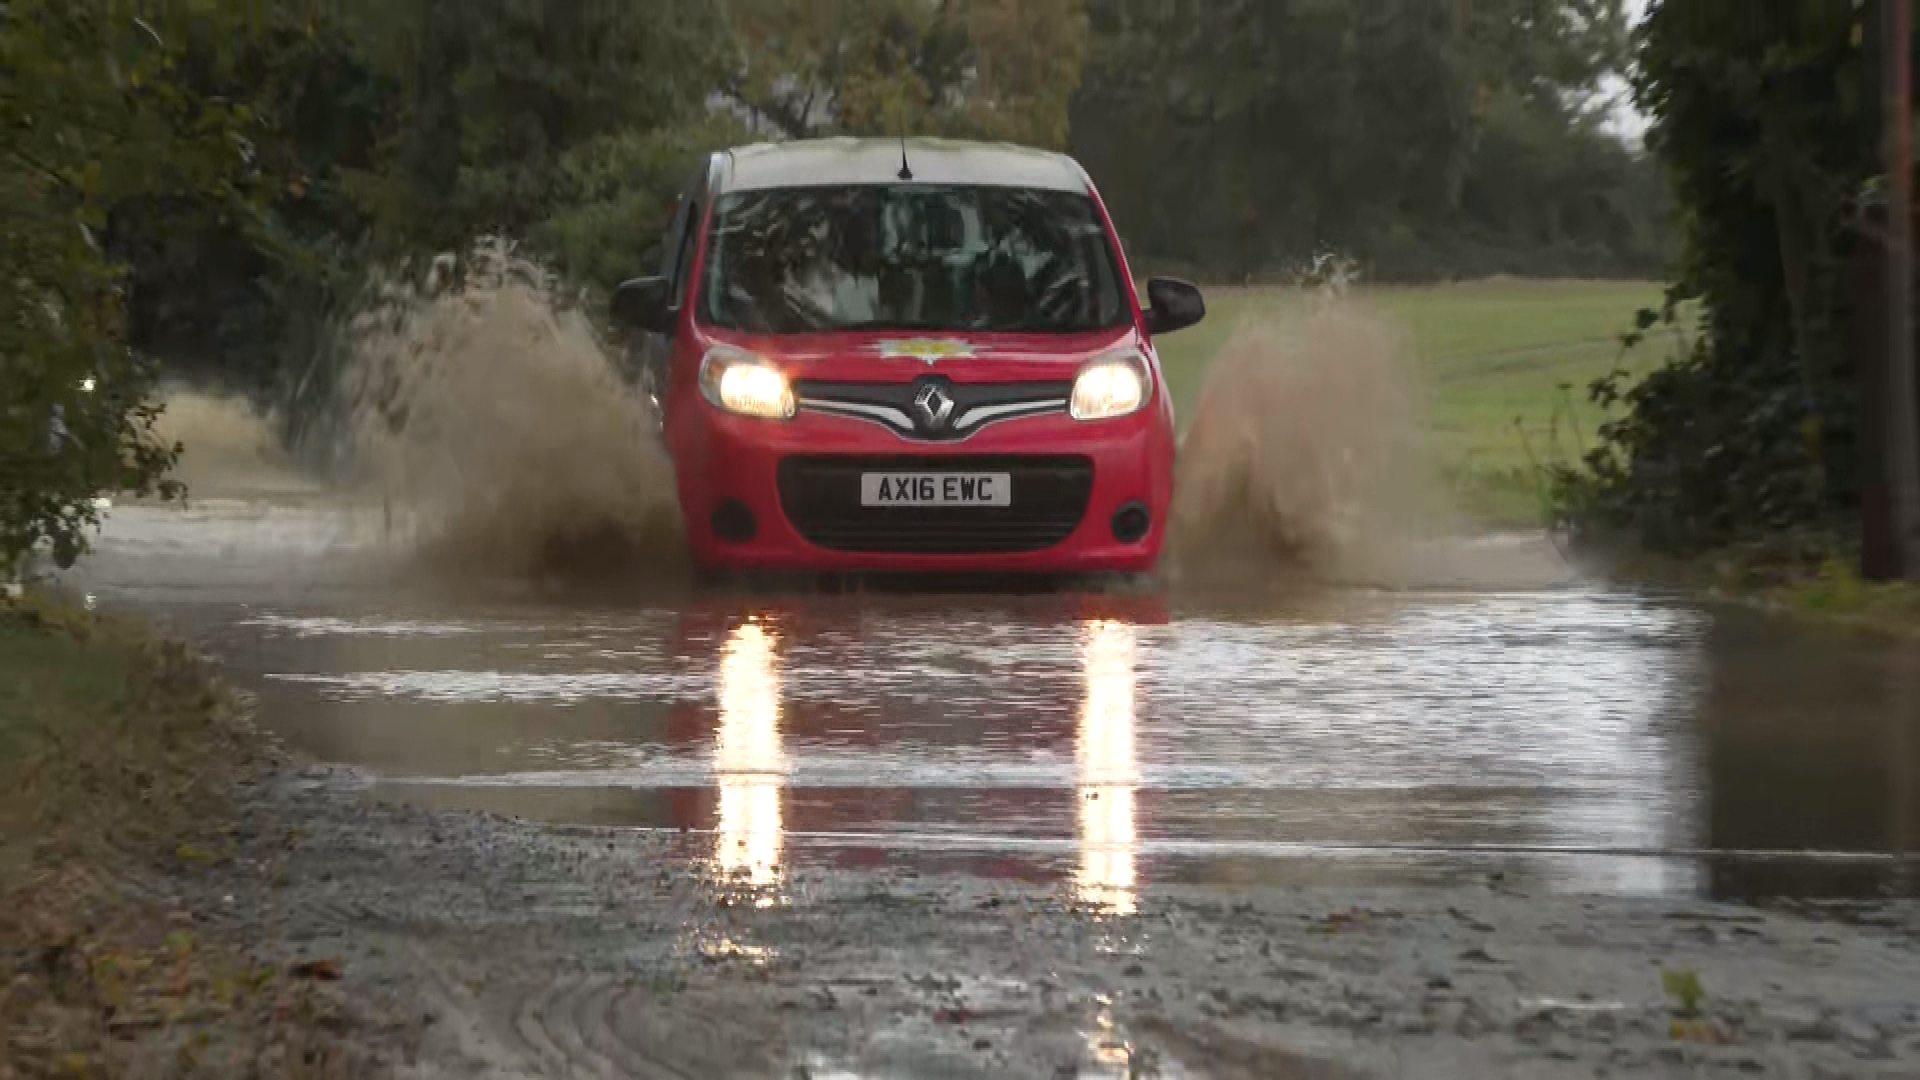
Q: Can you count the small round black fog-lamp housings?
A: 2